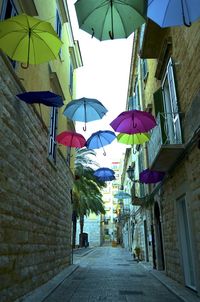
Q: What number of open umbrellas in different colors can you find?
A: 12